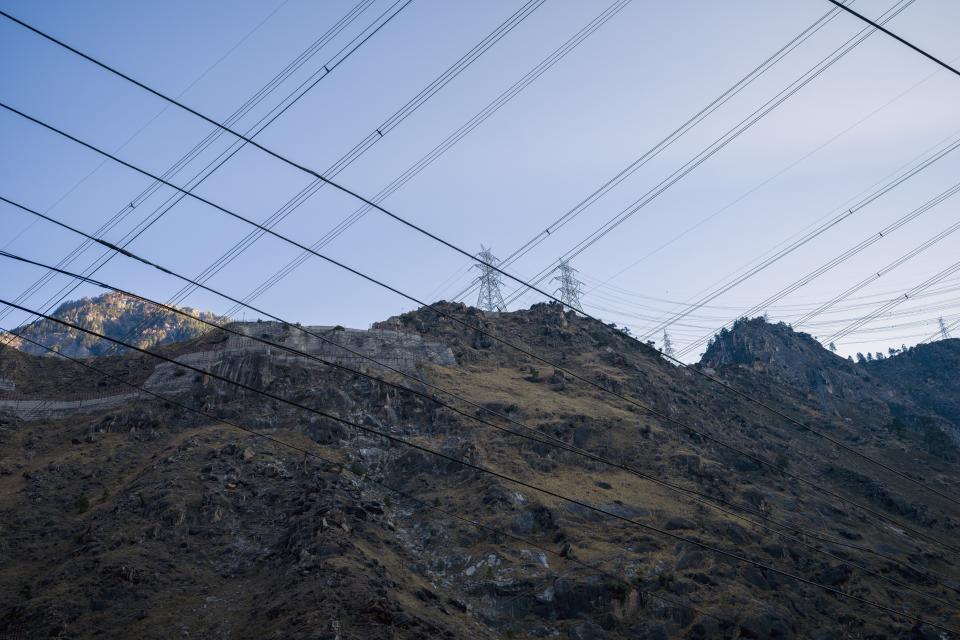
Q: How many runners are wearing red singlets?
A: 0